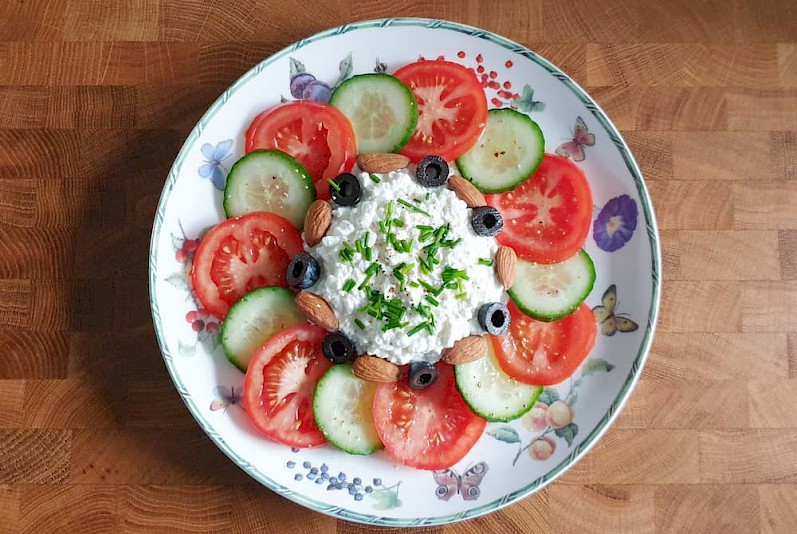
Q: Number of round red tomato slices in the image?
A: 7